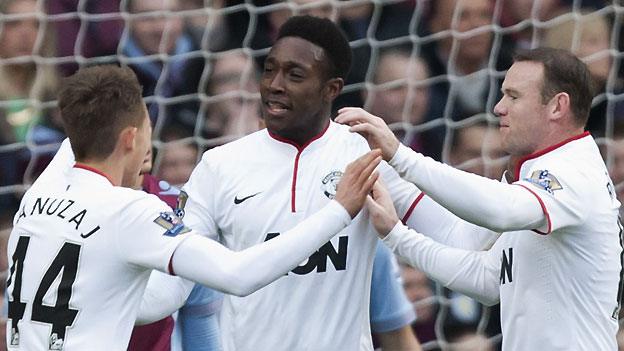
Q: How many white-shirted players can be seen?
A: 3